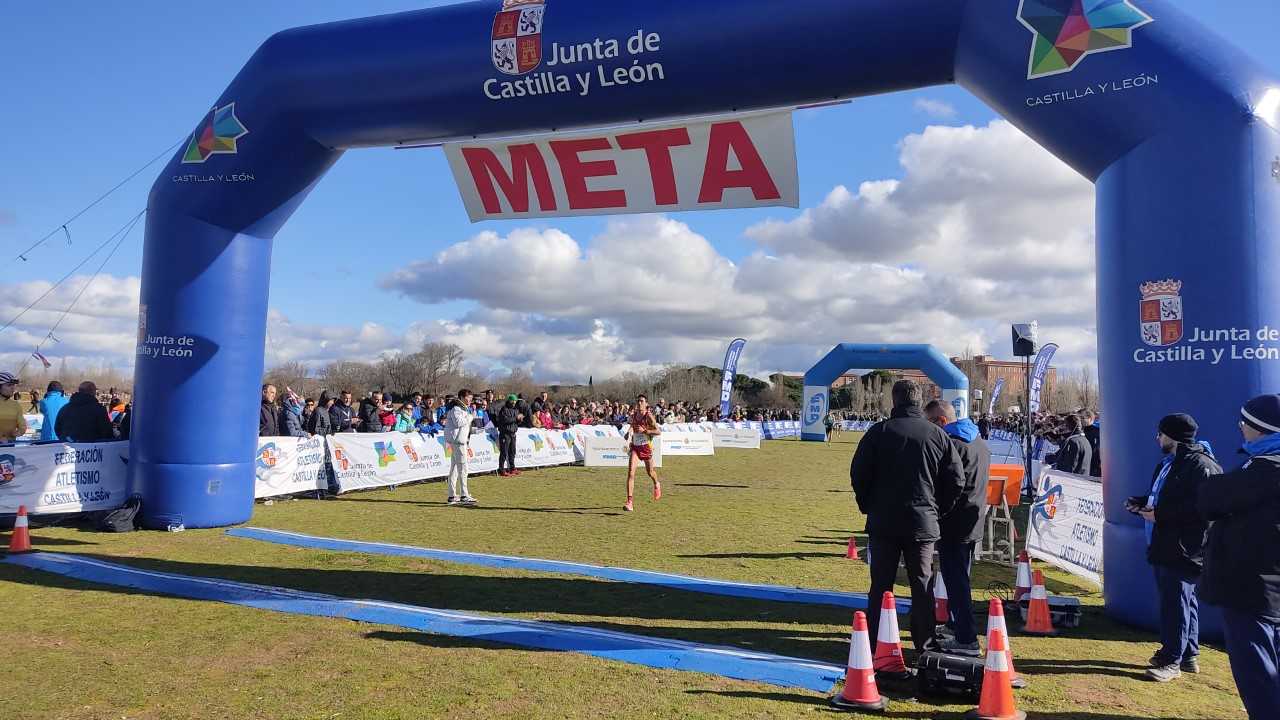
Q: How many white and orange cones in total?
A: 8